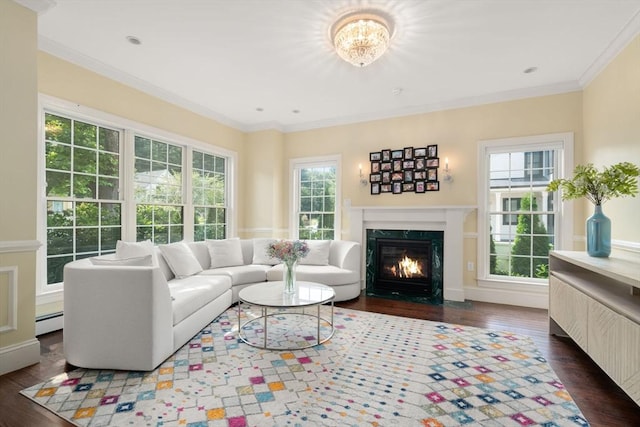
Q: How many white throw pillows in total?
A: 6